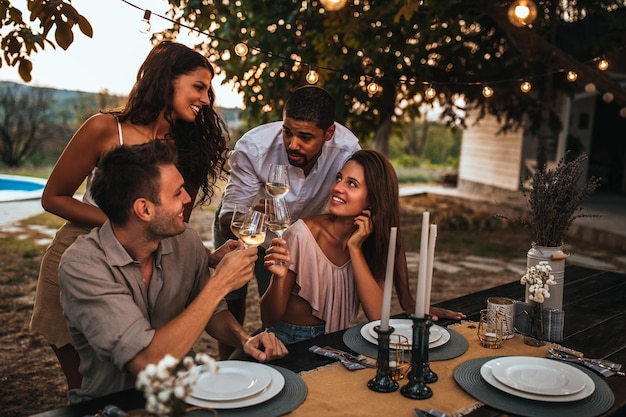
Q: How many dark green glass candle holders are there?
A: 3